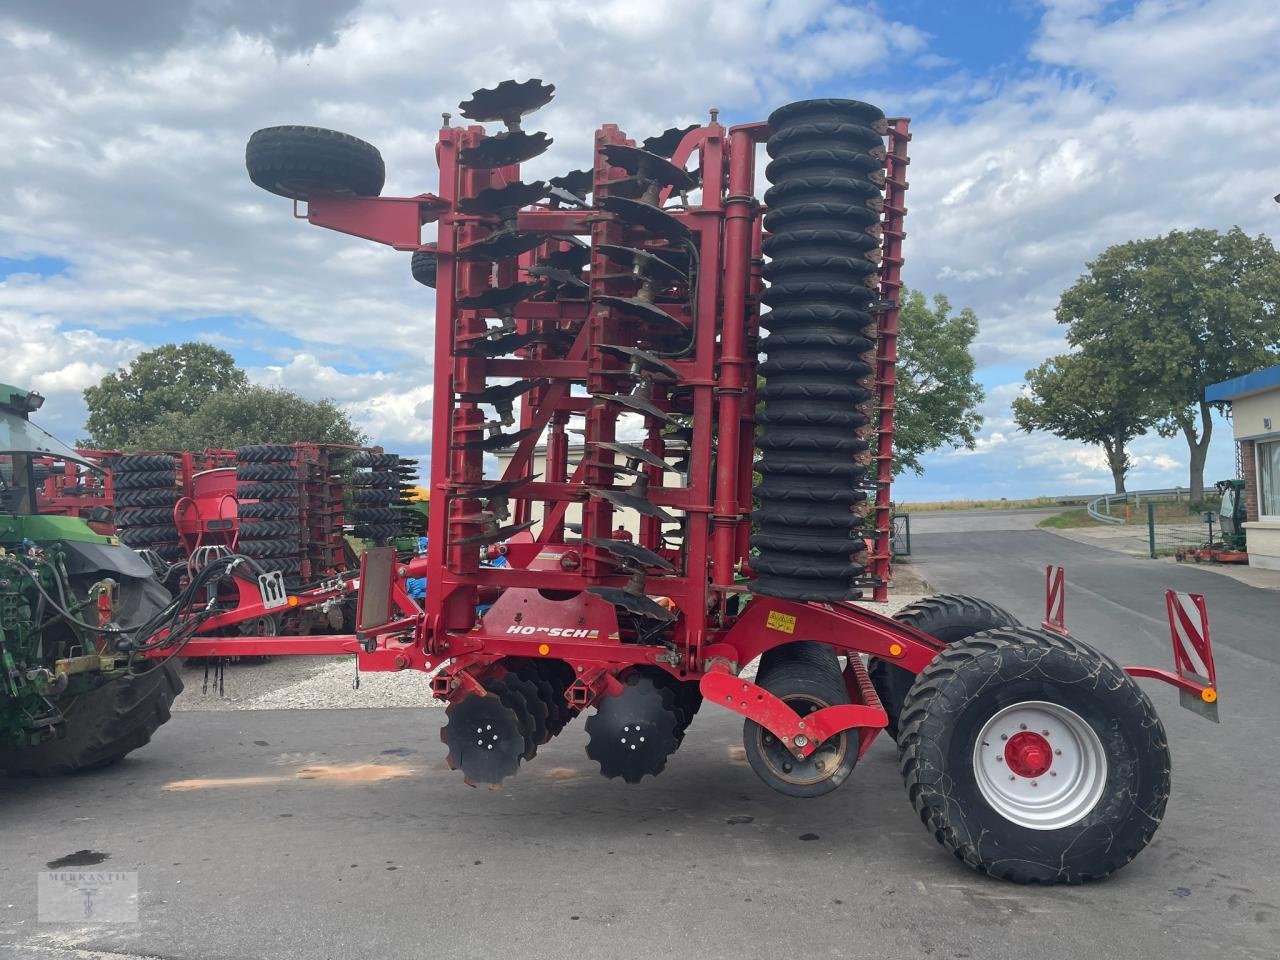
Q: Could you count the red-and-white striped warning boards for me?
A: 2